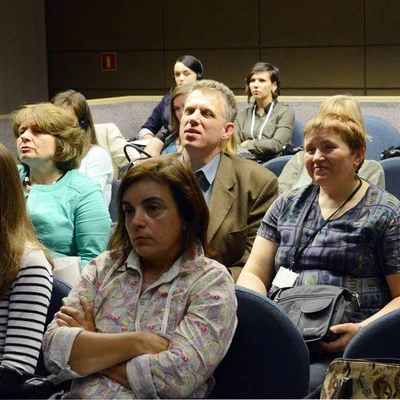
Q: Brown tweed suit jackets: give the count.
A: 1